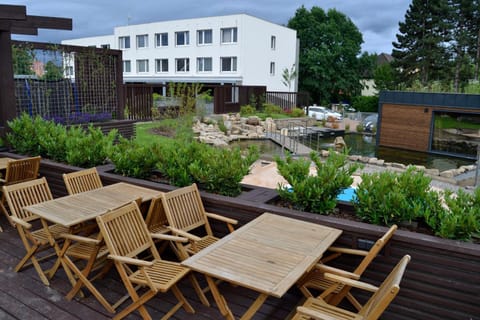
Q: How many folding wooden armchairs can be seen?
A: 9